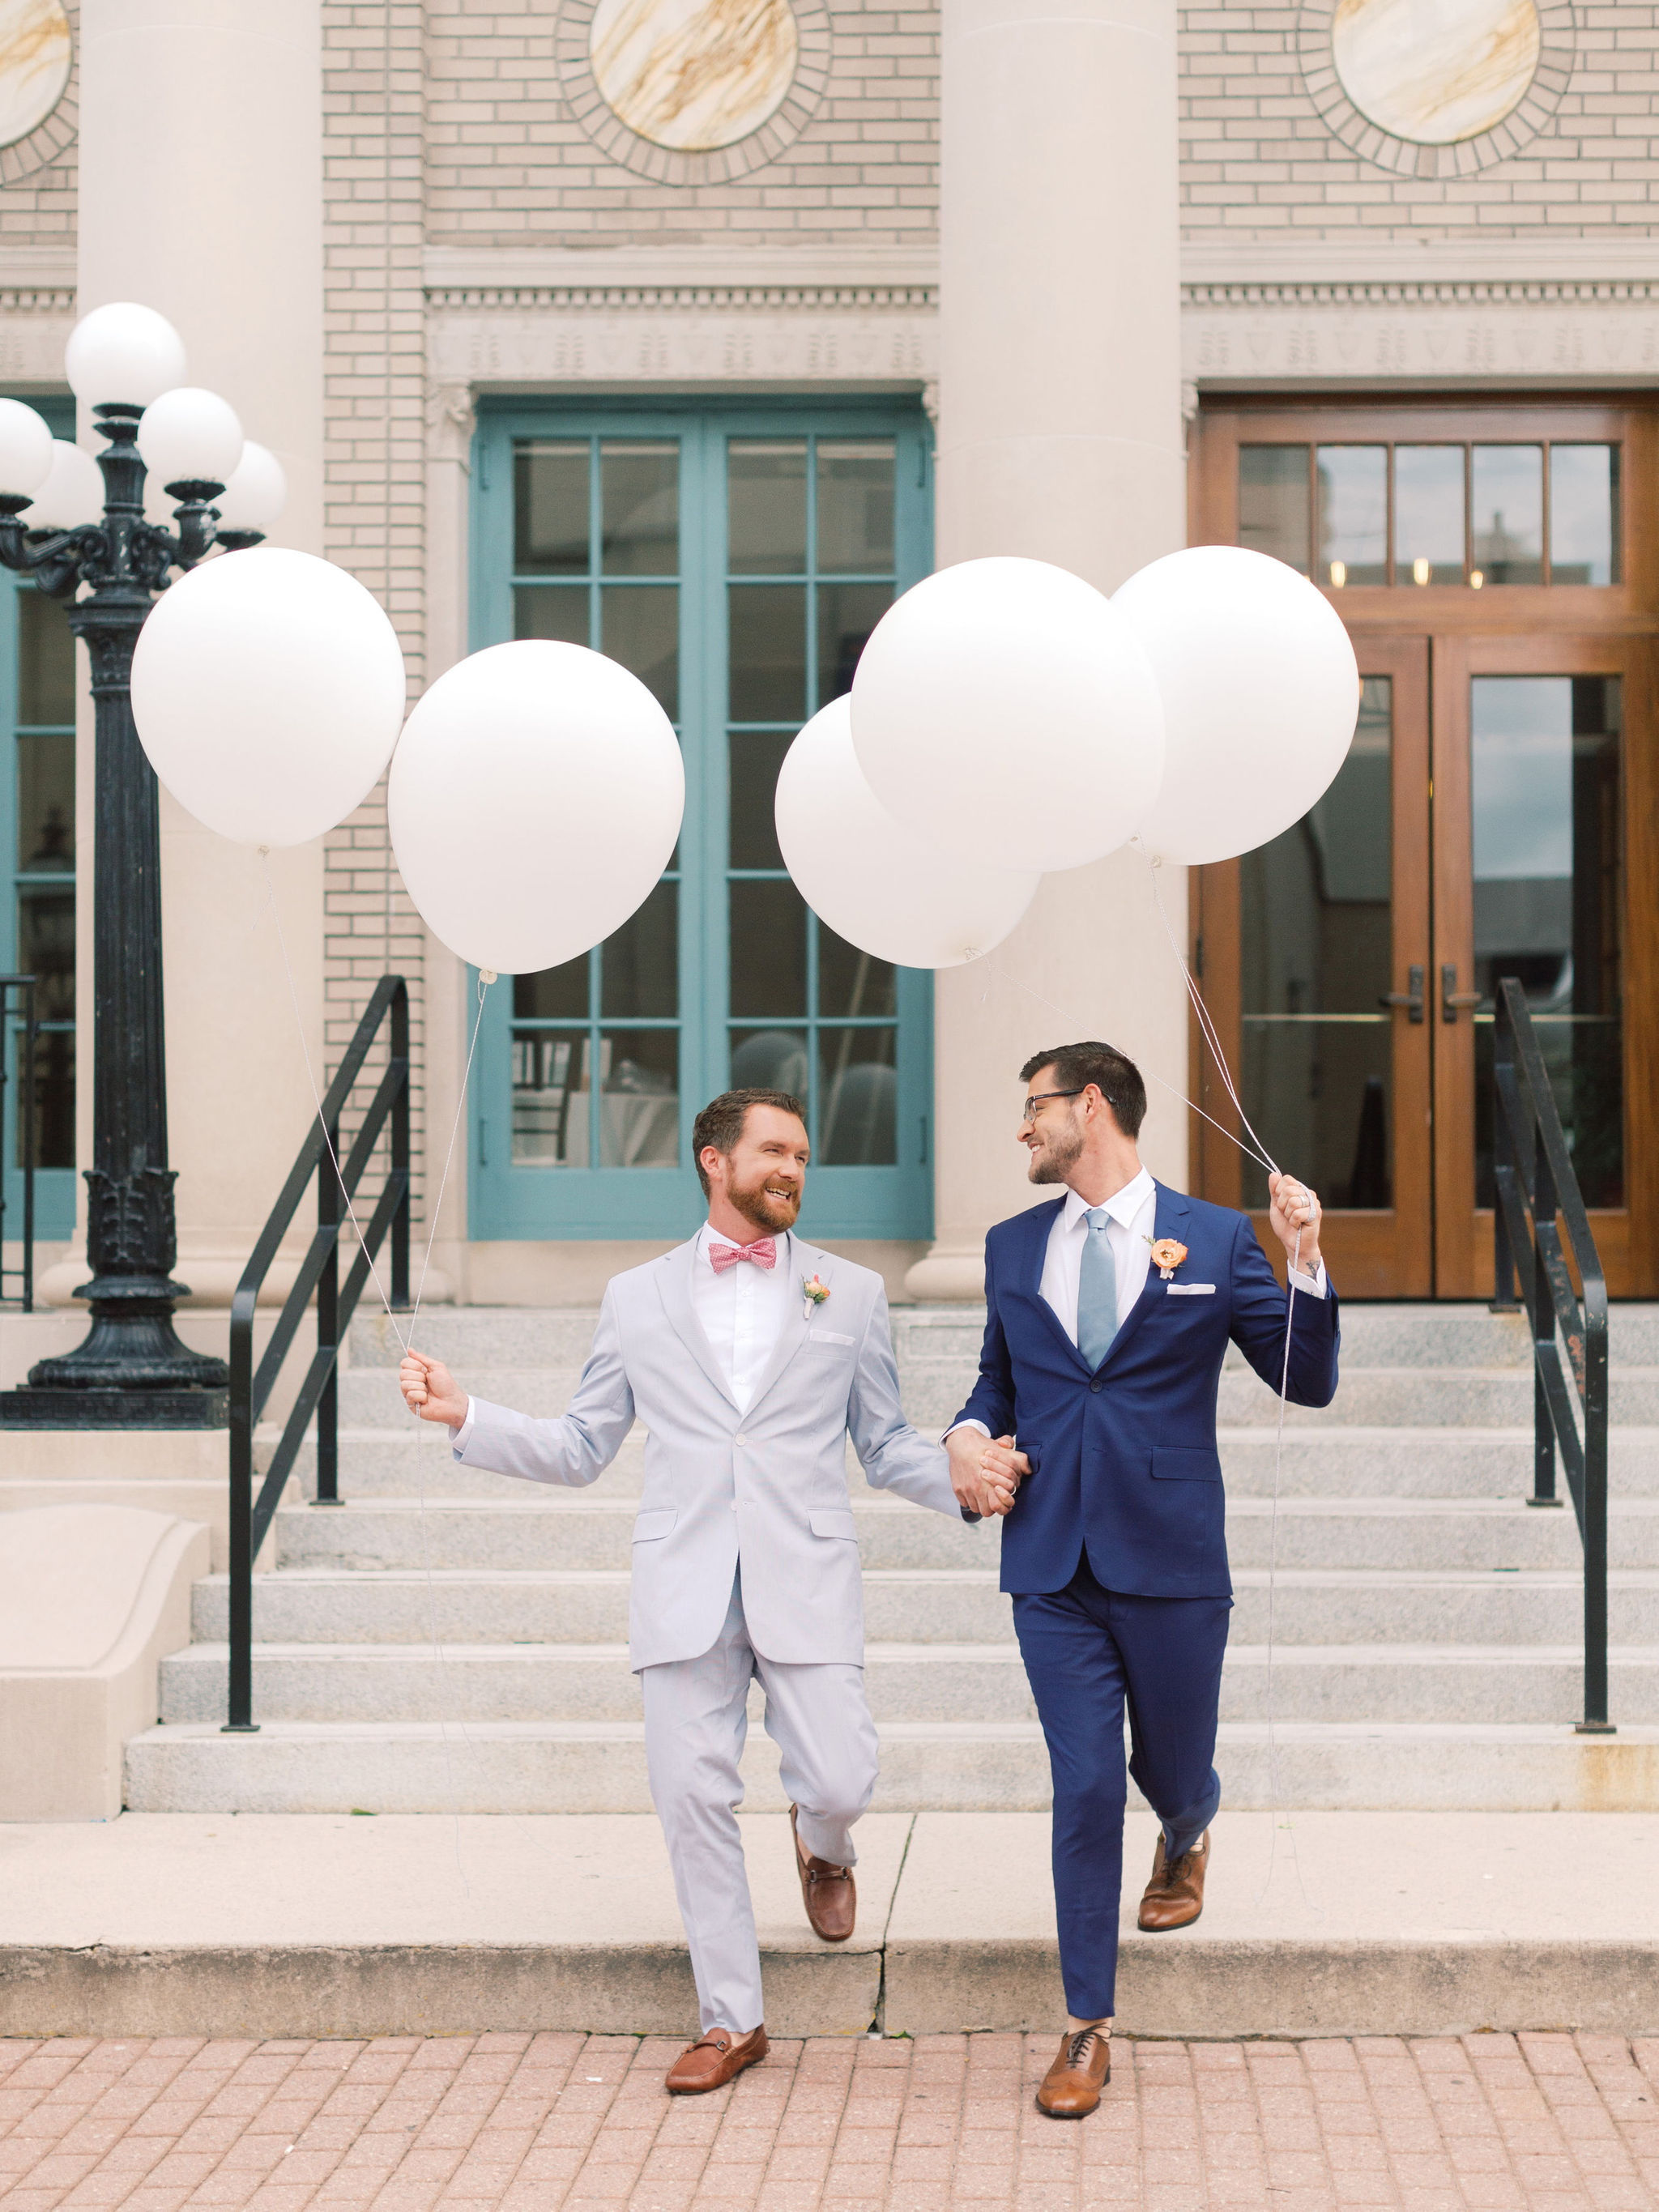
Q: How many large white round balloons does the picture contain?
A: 5